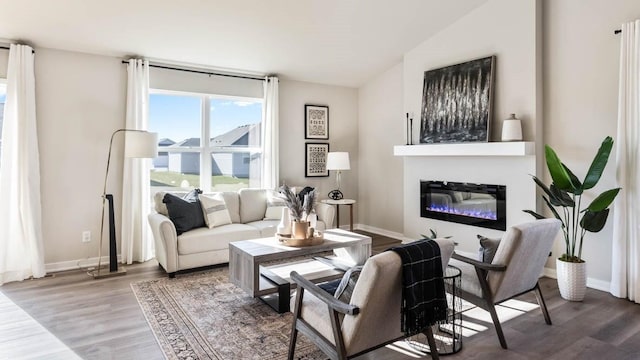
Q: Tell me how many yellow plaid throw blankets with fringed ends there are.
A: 0